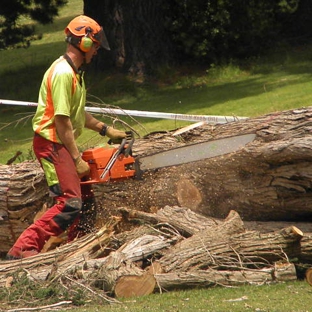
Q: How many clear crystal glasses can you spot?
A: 0